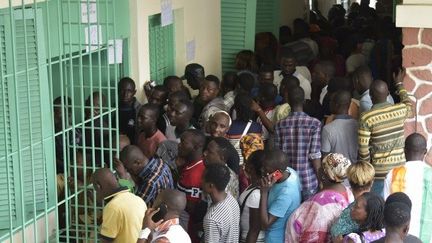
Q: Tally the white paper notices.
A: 5